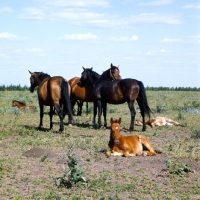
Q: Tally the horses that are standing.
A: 3